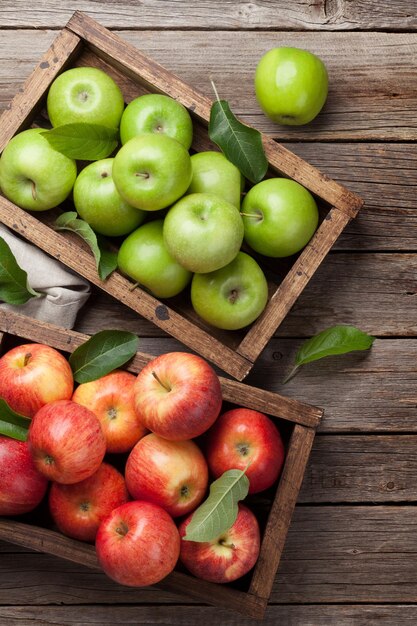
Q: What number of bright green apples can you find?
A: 11